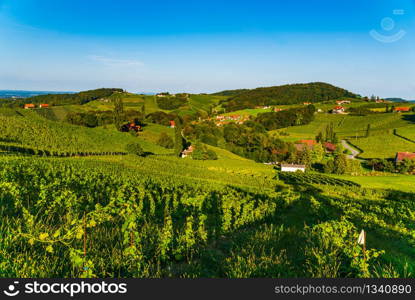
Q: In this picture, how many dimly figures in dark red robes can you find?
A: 0